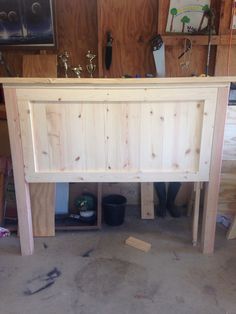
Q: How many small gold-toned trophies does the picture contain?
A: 3